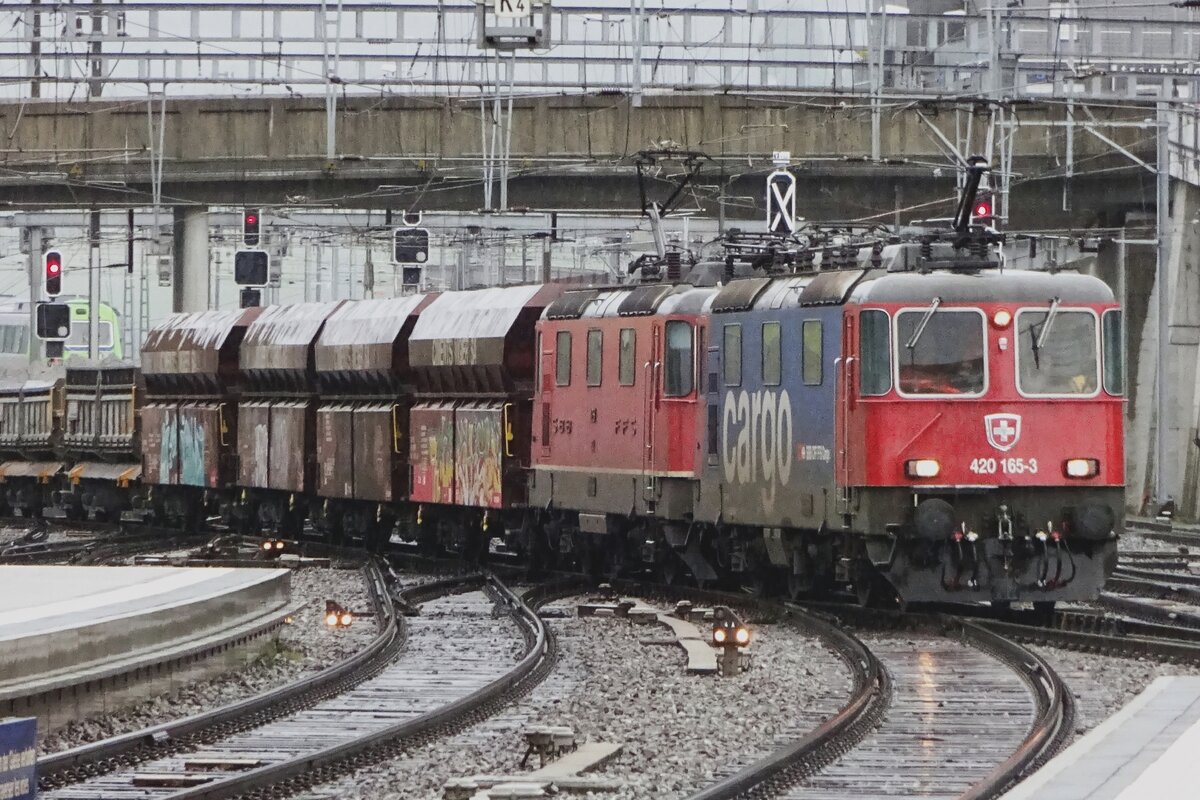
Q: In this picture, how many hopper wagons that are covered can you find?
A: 4